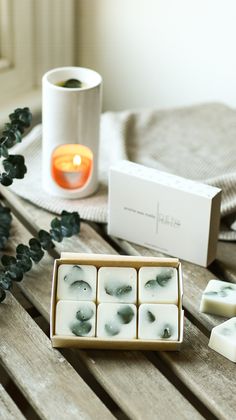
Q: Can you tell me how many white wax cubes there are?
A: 8